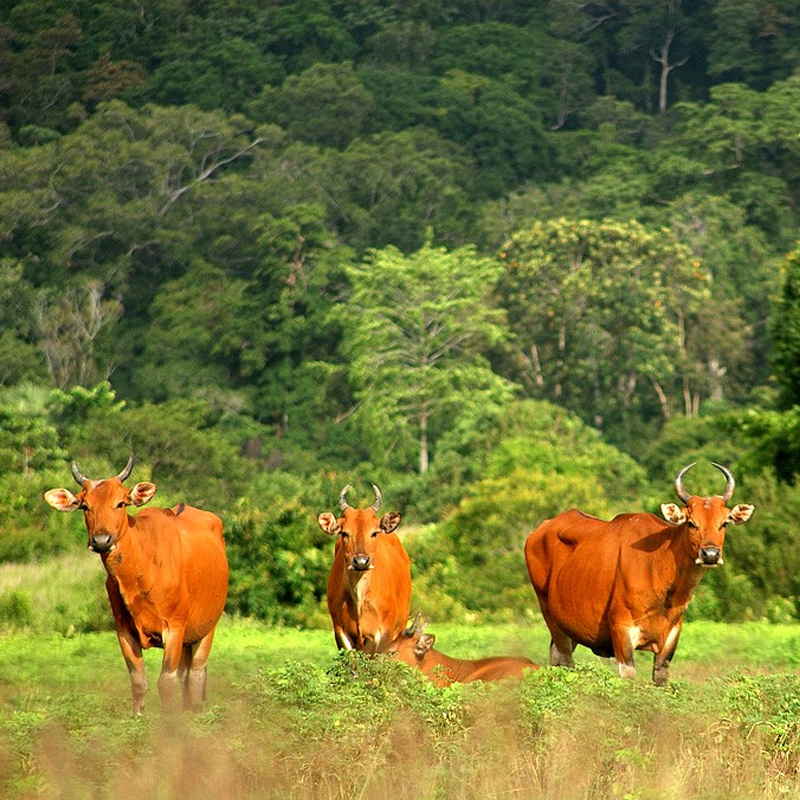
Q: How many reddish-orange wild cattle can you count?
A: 4